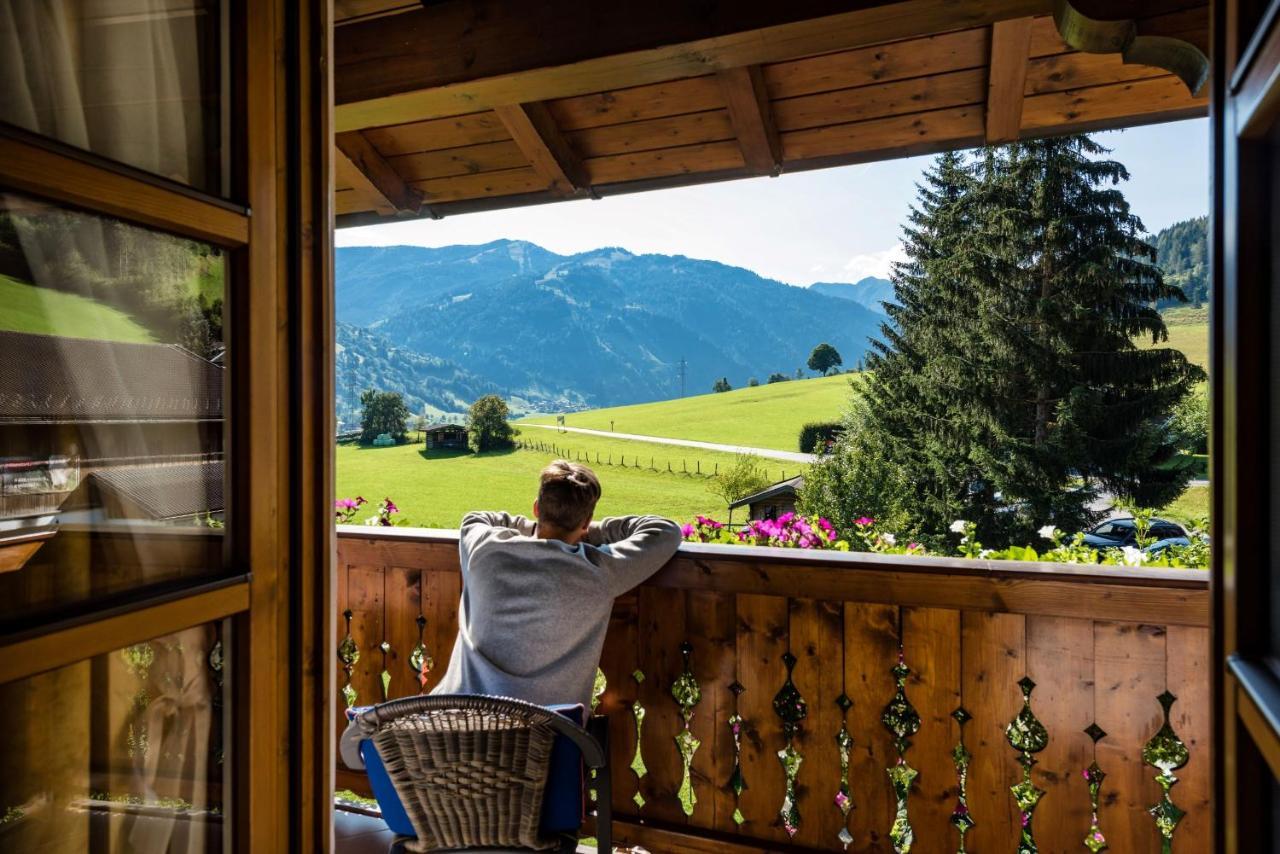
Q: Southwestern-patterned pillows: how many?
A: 0